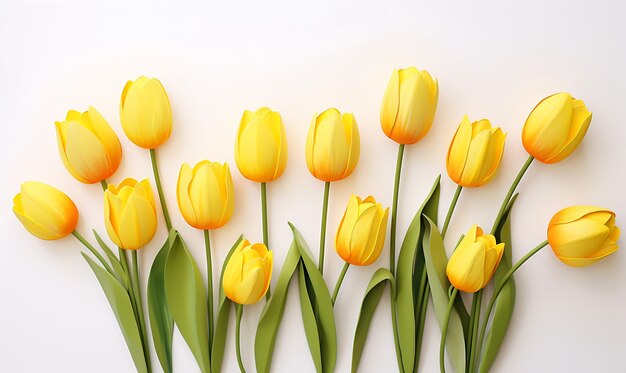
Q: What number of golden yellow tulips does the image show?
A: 14